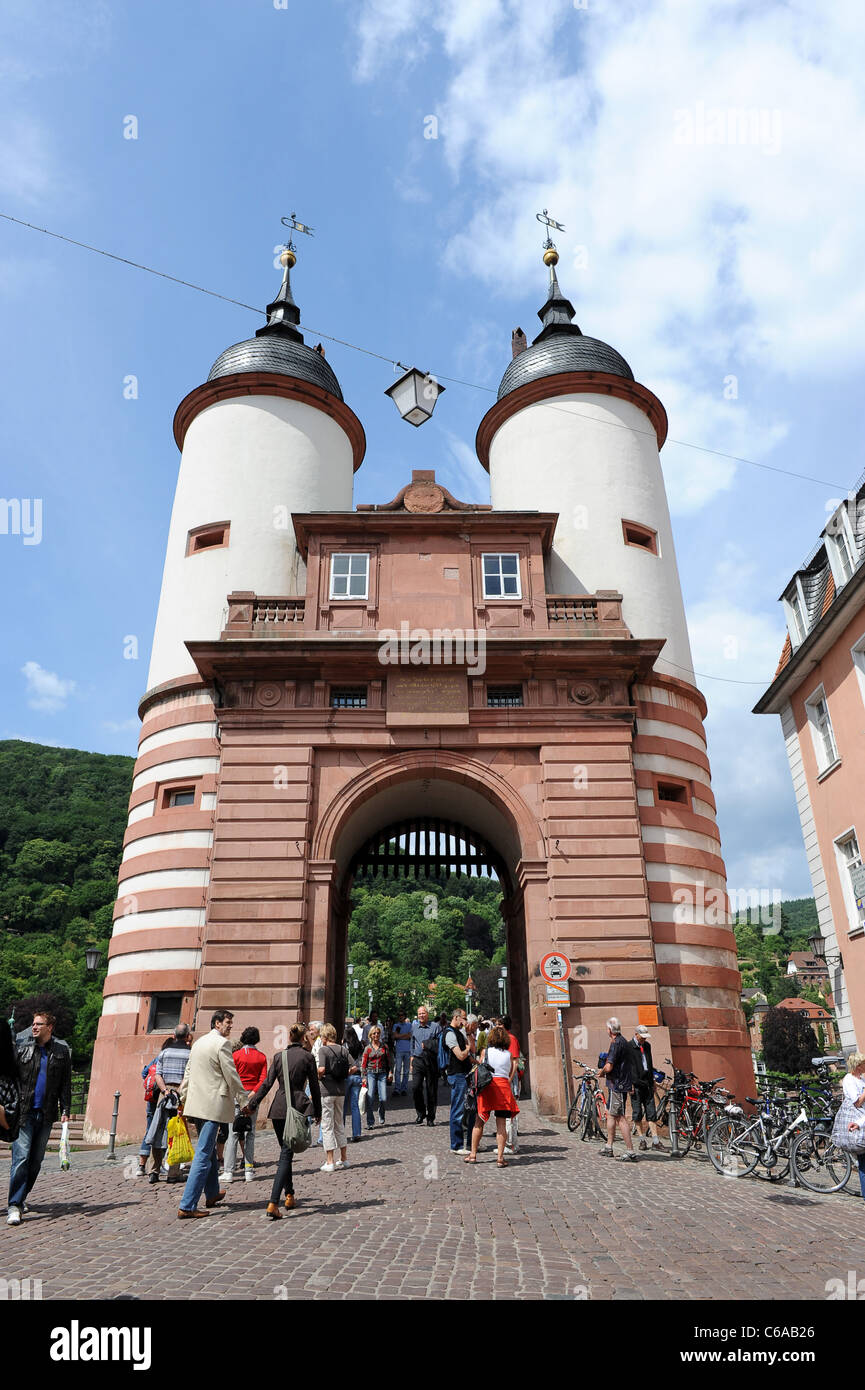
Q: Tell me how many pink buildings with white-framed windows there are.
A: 1